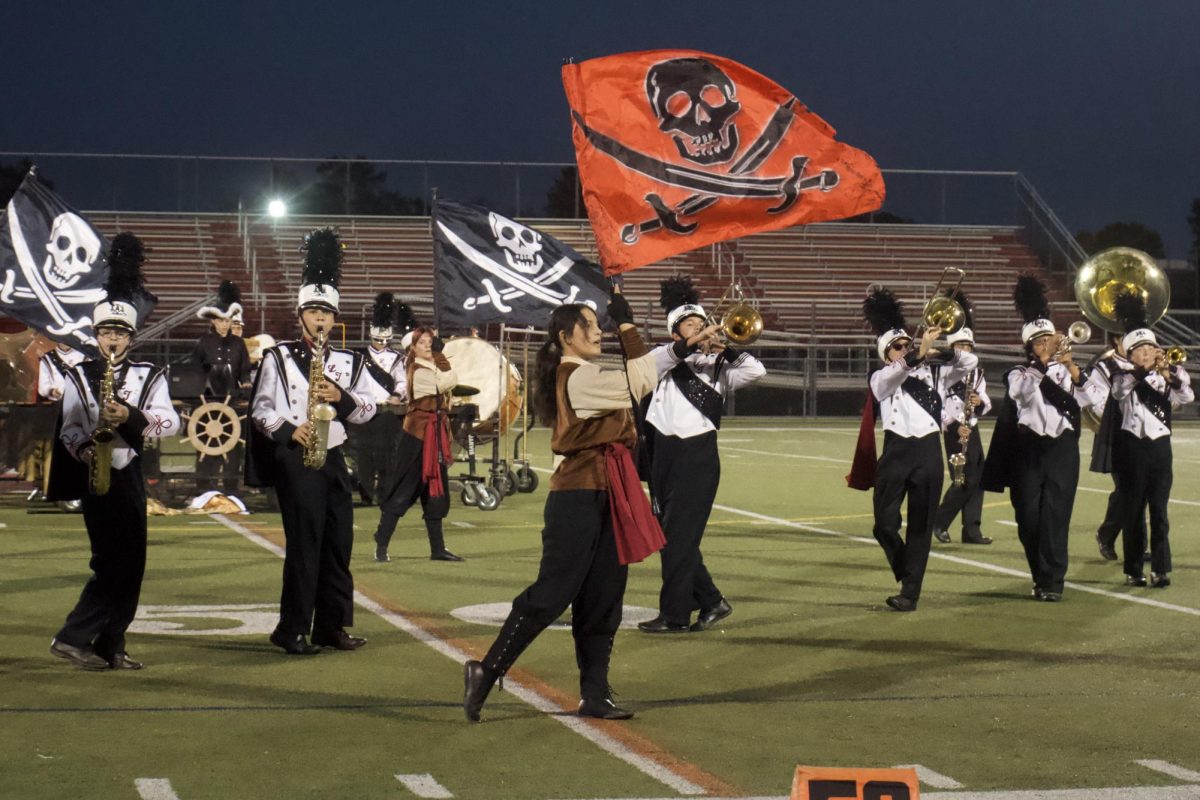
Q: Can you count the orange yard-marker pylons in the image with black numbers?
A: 1